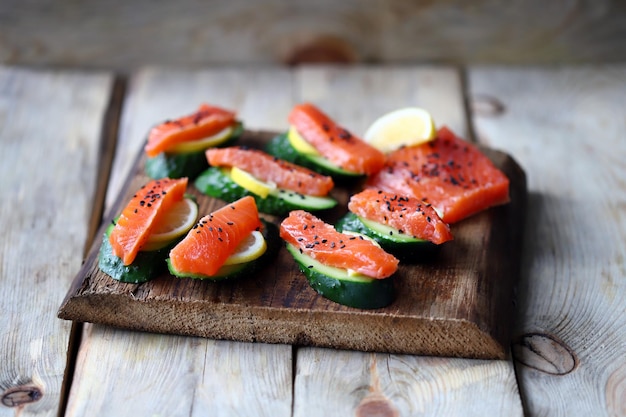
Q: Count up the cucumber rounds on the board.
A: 7